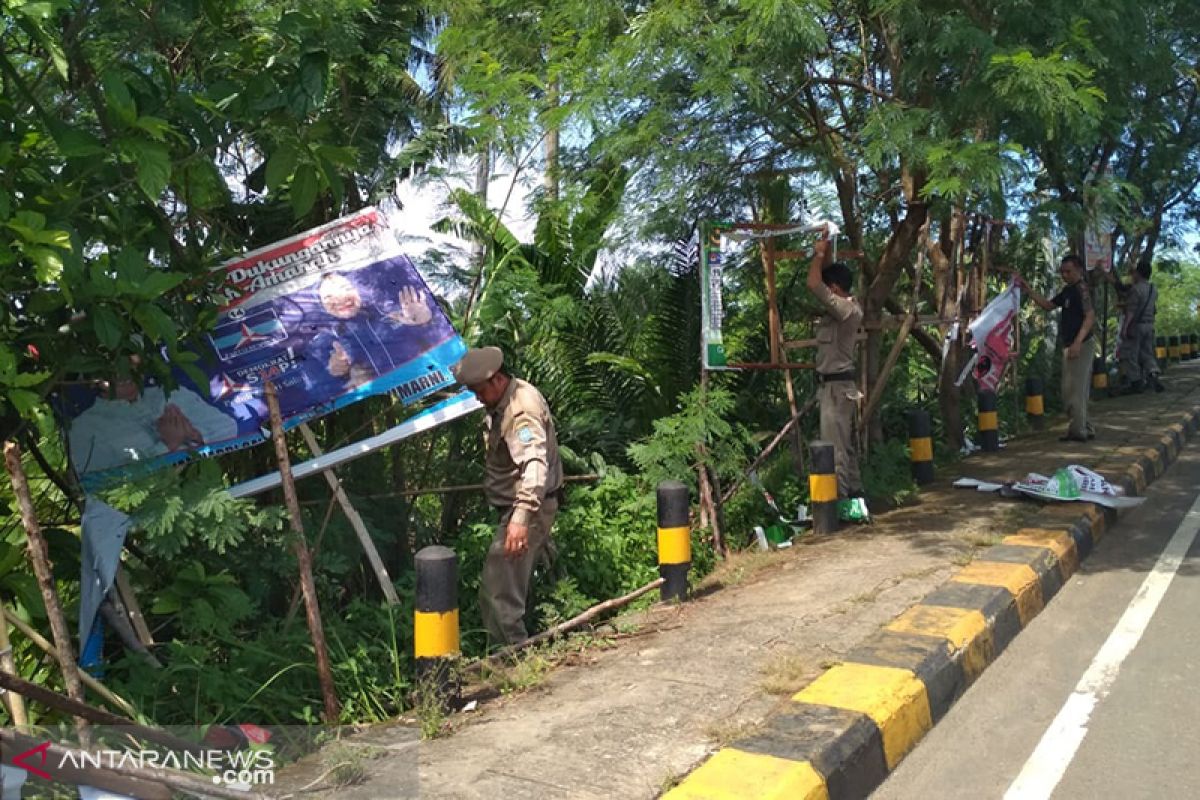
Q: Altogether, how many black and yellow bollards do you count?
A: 11